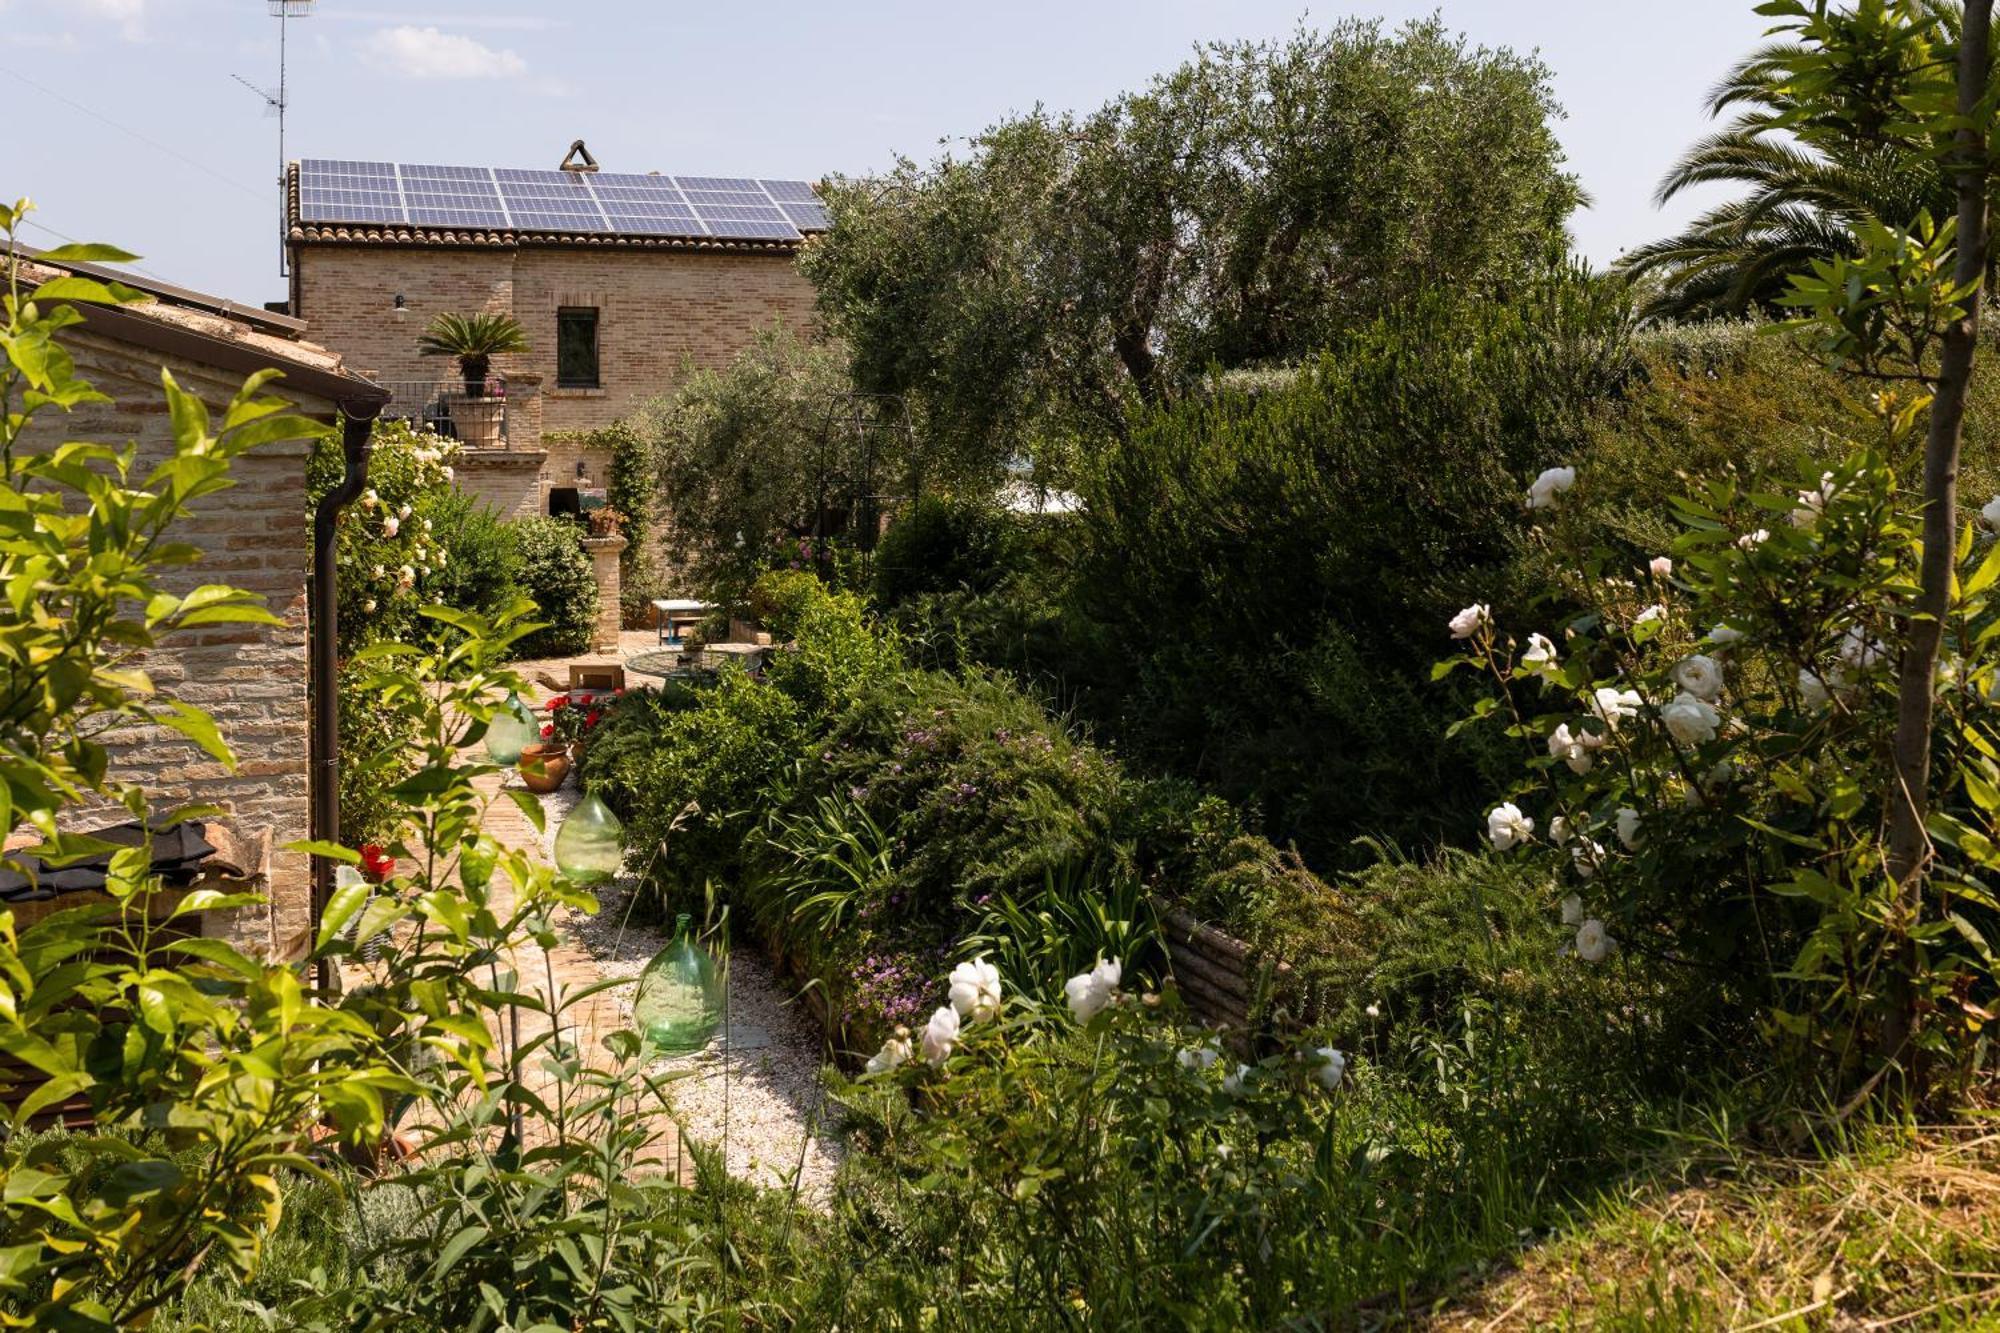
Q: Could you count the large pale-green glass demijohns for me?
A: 3